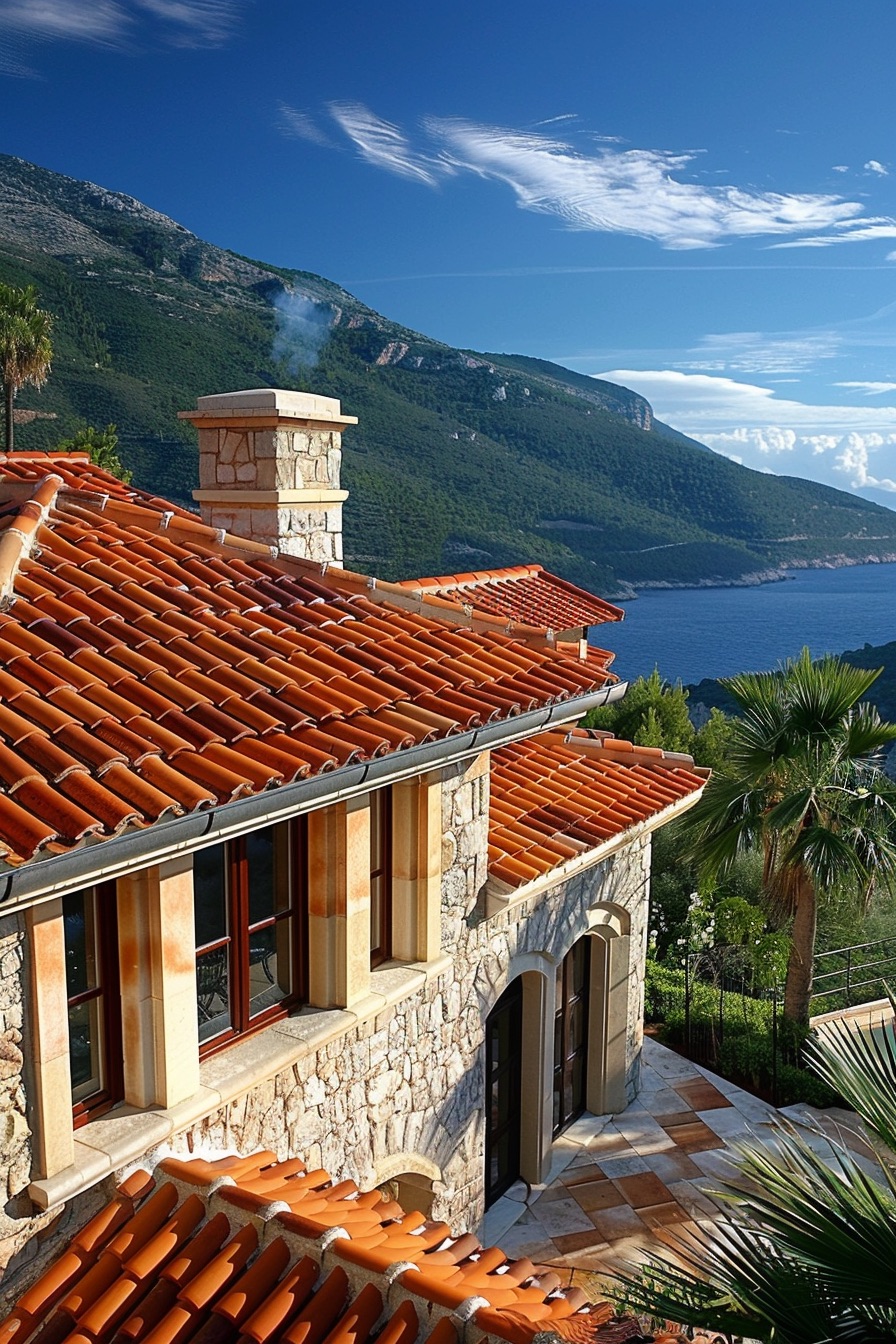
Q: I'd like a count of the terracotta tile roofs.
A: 4